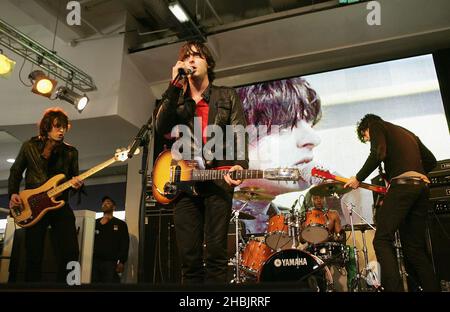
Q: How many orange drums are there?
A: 3